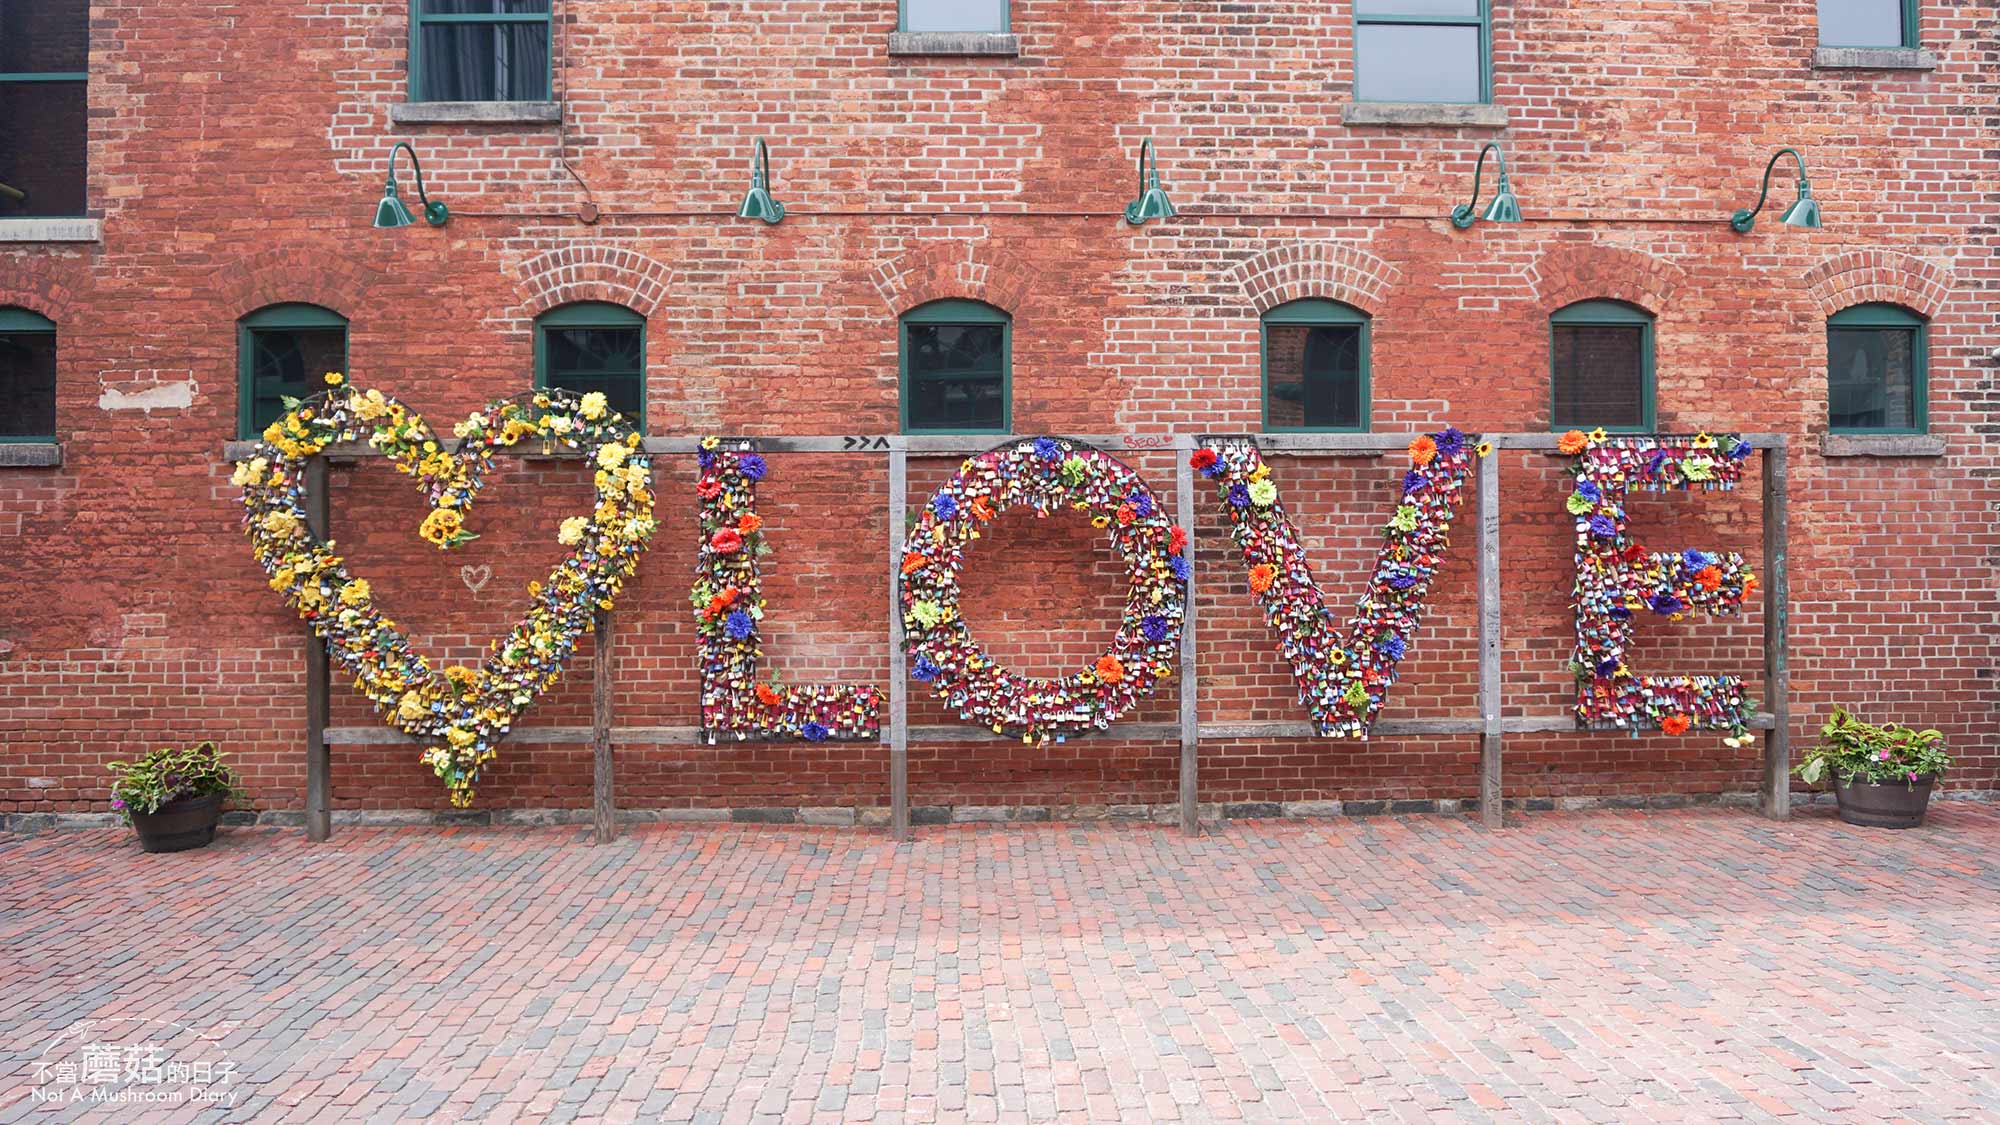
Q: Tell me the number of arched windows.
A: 7